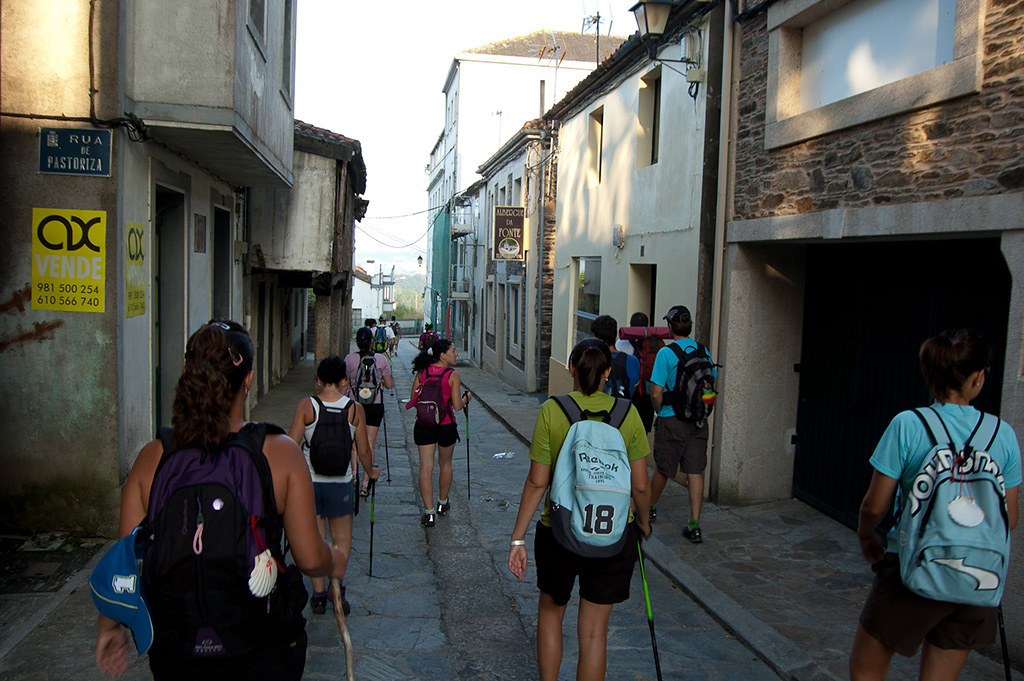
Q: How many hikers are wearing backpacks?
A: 12